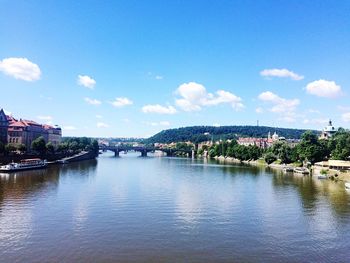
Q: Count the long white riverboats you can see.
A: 1